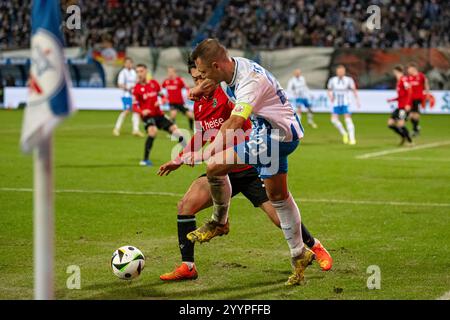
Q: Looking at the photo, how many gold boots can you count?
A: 2